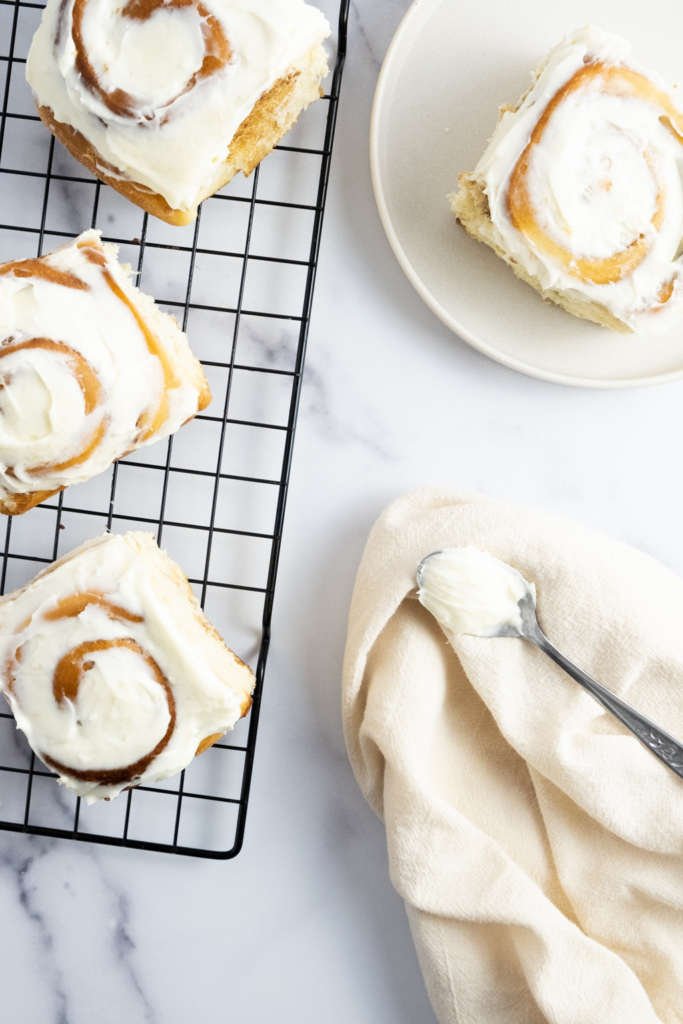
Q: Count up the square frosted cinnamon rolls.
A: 4